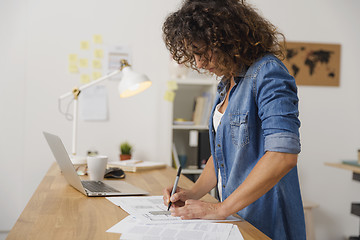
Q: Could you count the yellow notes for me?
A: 11